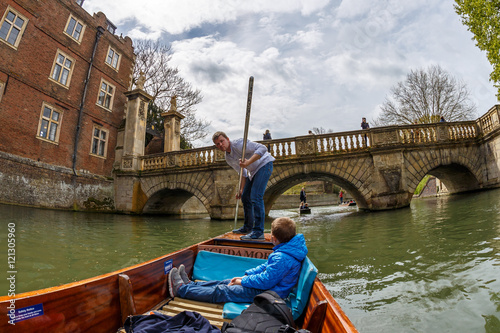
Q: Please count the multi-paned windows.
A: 7